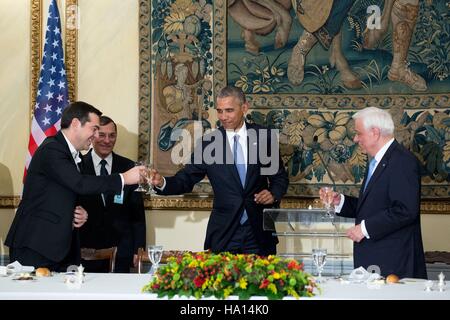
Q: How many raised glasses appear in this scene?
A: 3